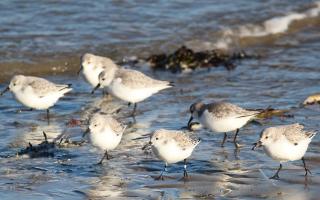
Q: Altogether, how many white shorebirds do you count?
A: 7